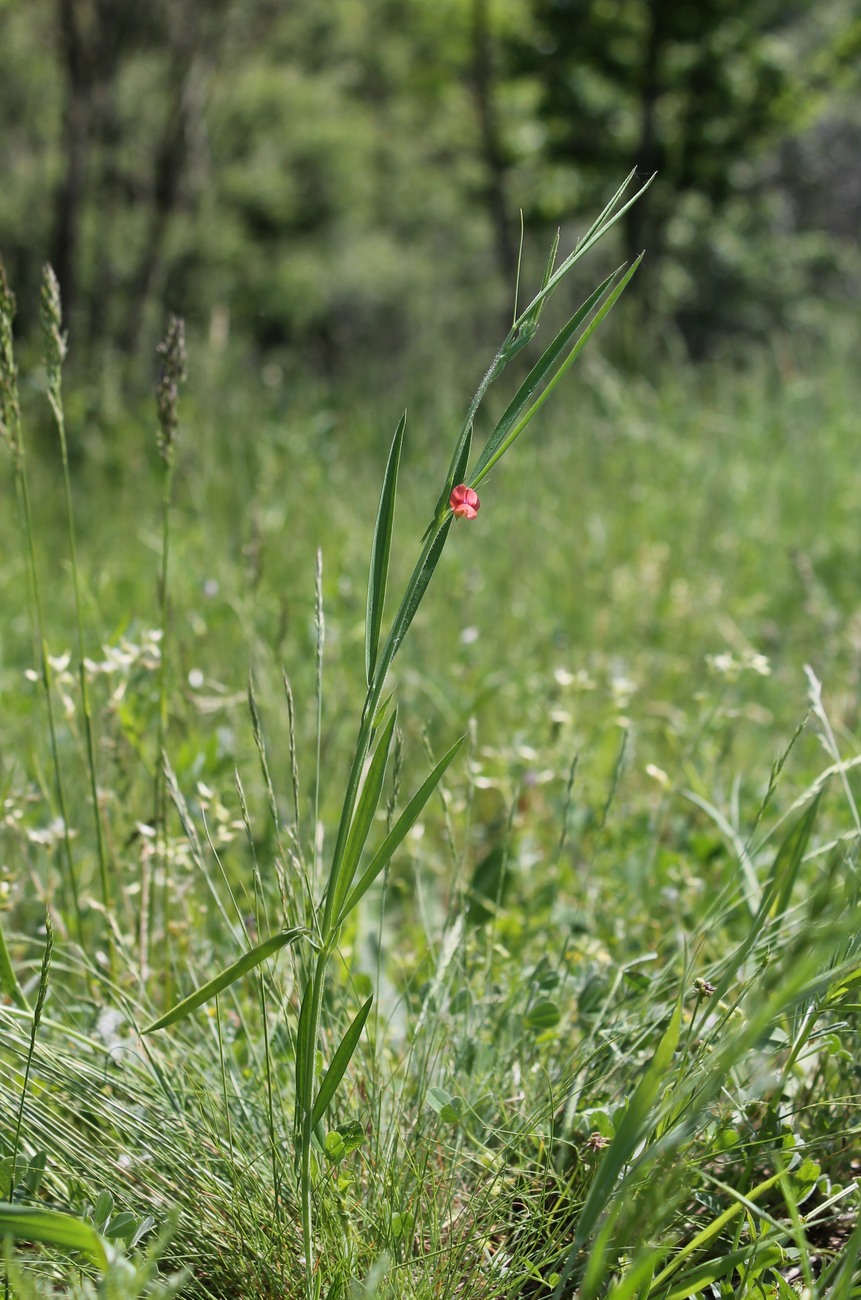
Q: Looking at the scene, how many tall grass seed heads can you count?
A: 3